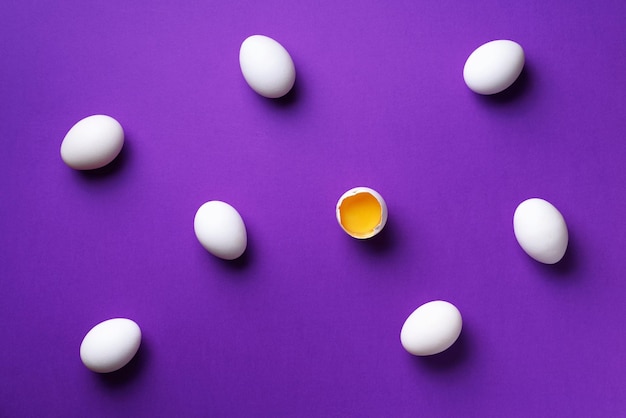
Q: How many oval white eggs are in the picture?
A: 7